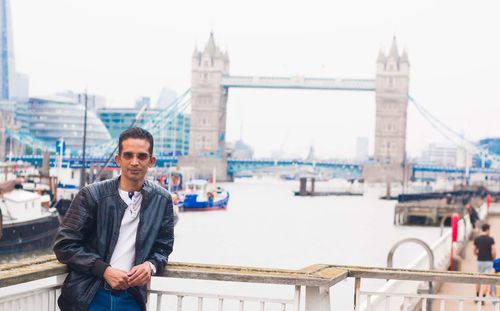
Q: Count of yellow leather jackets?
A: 0